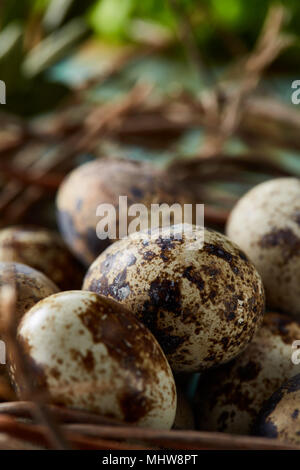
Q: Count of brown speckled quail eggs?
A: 8